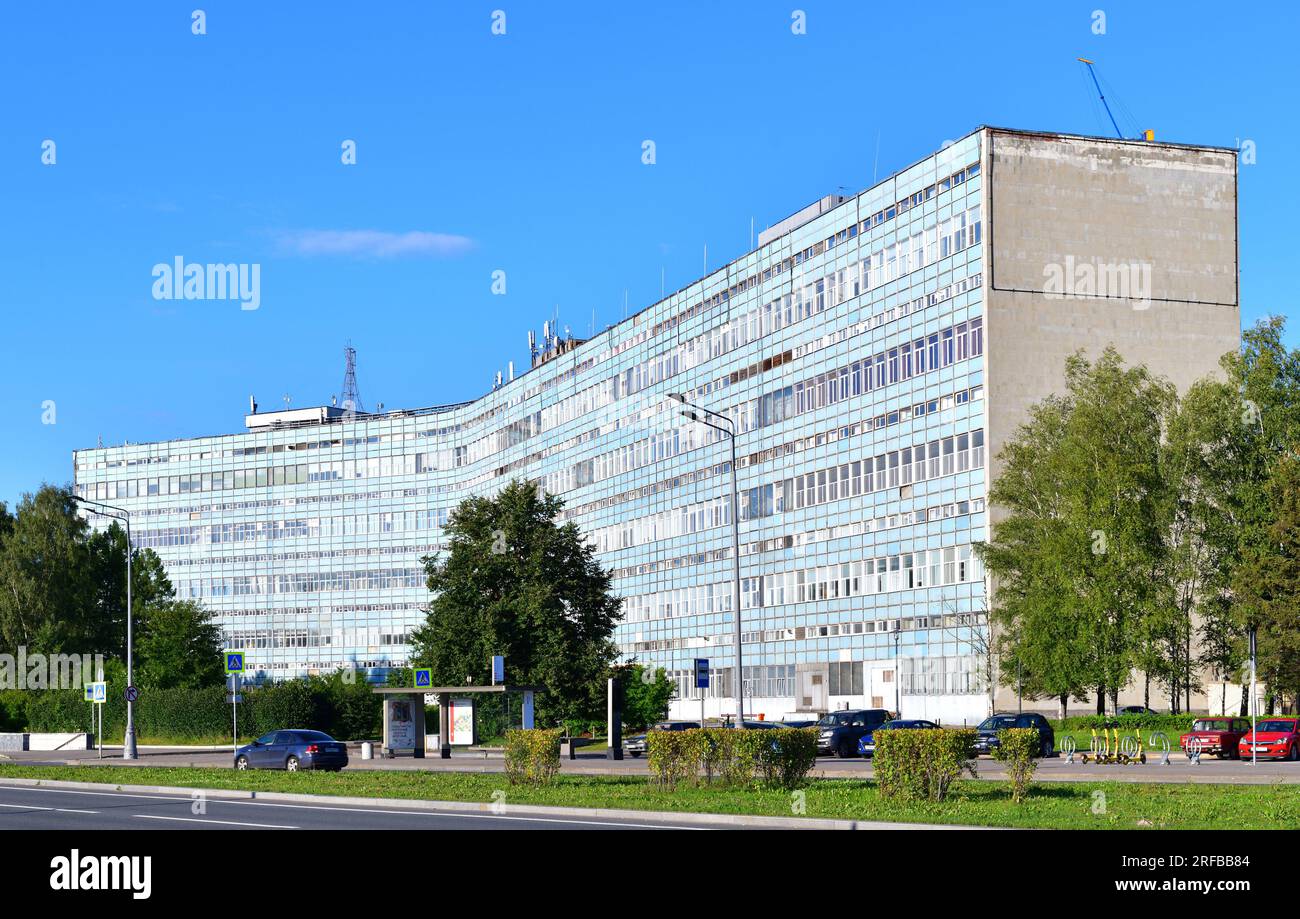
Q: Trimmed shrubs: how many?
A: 4